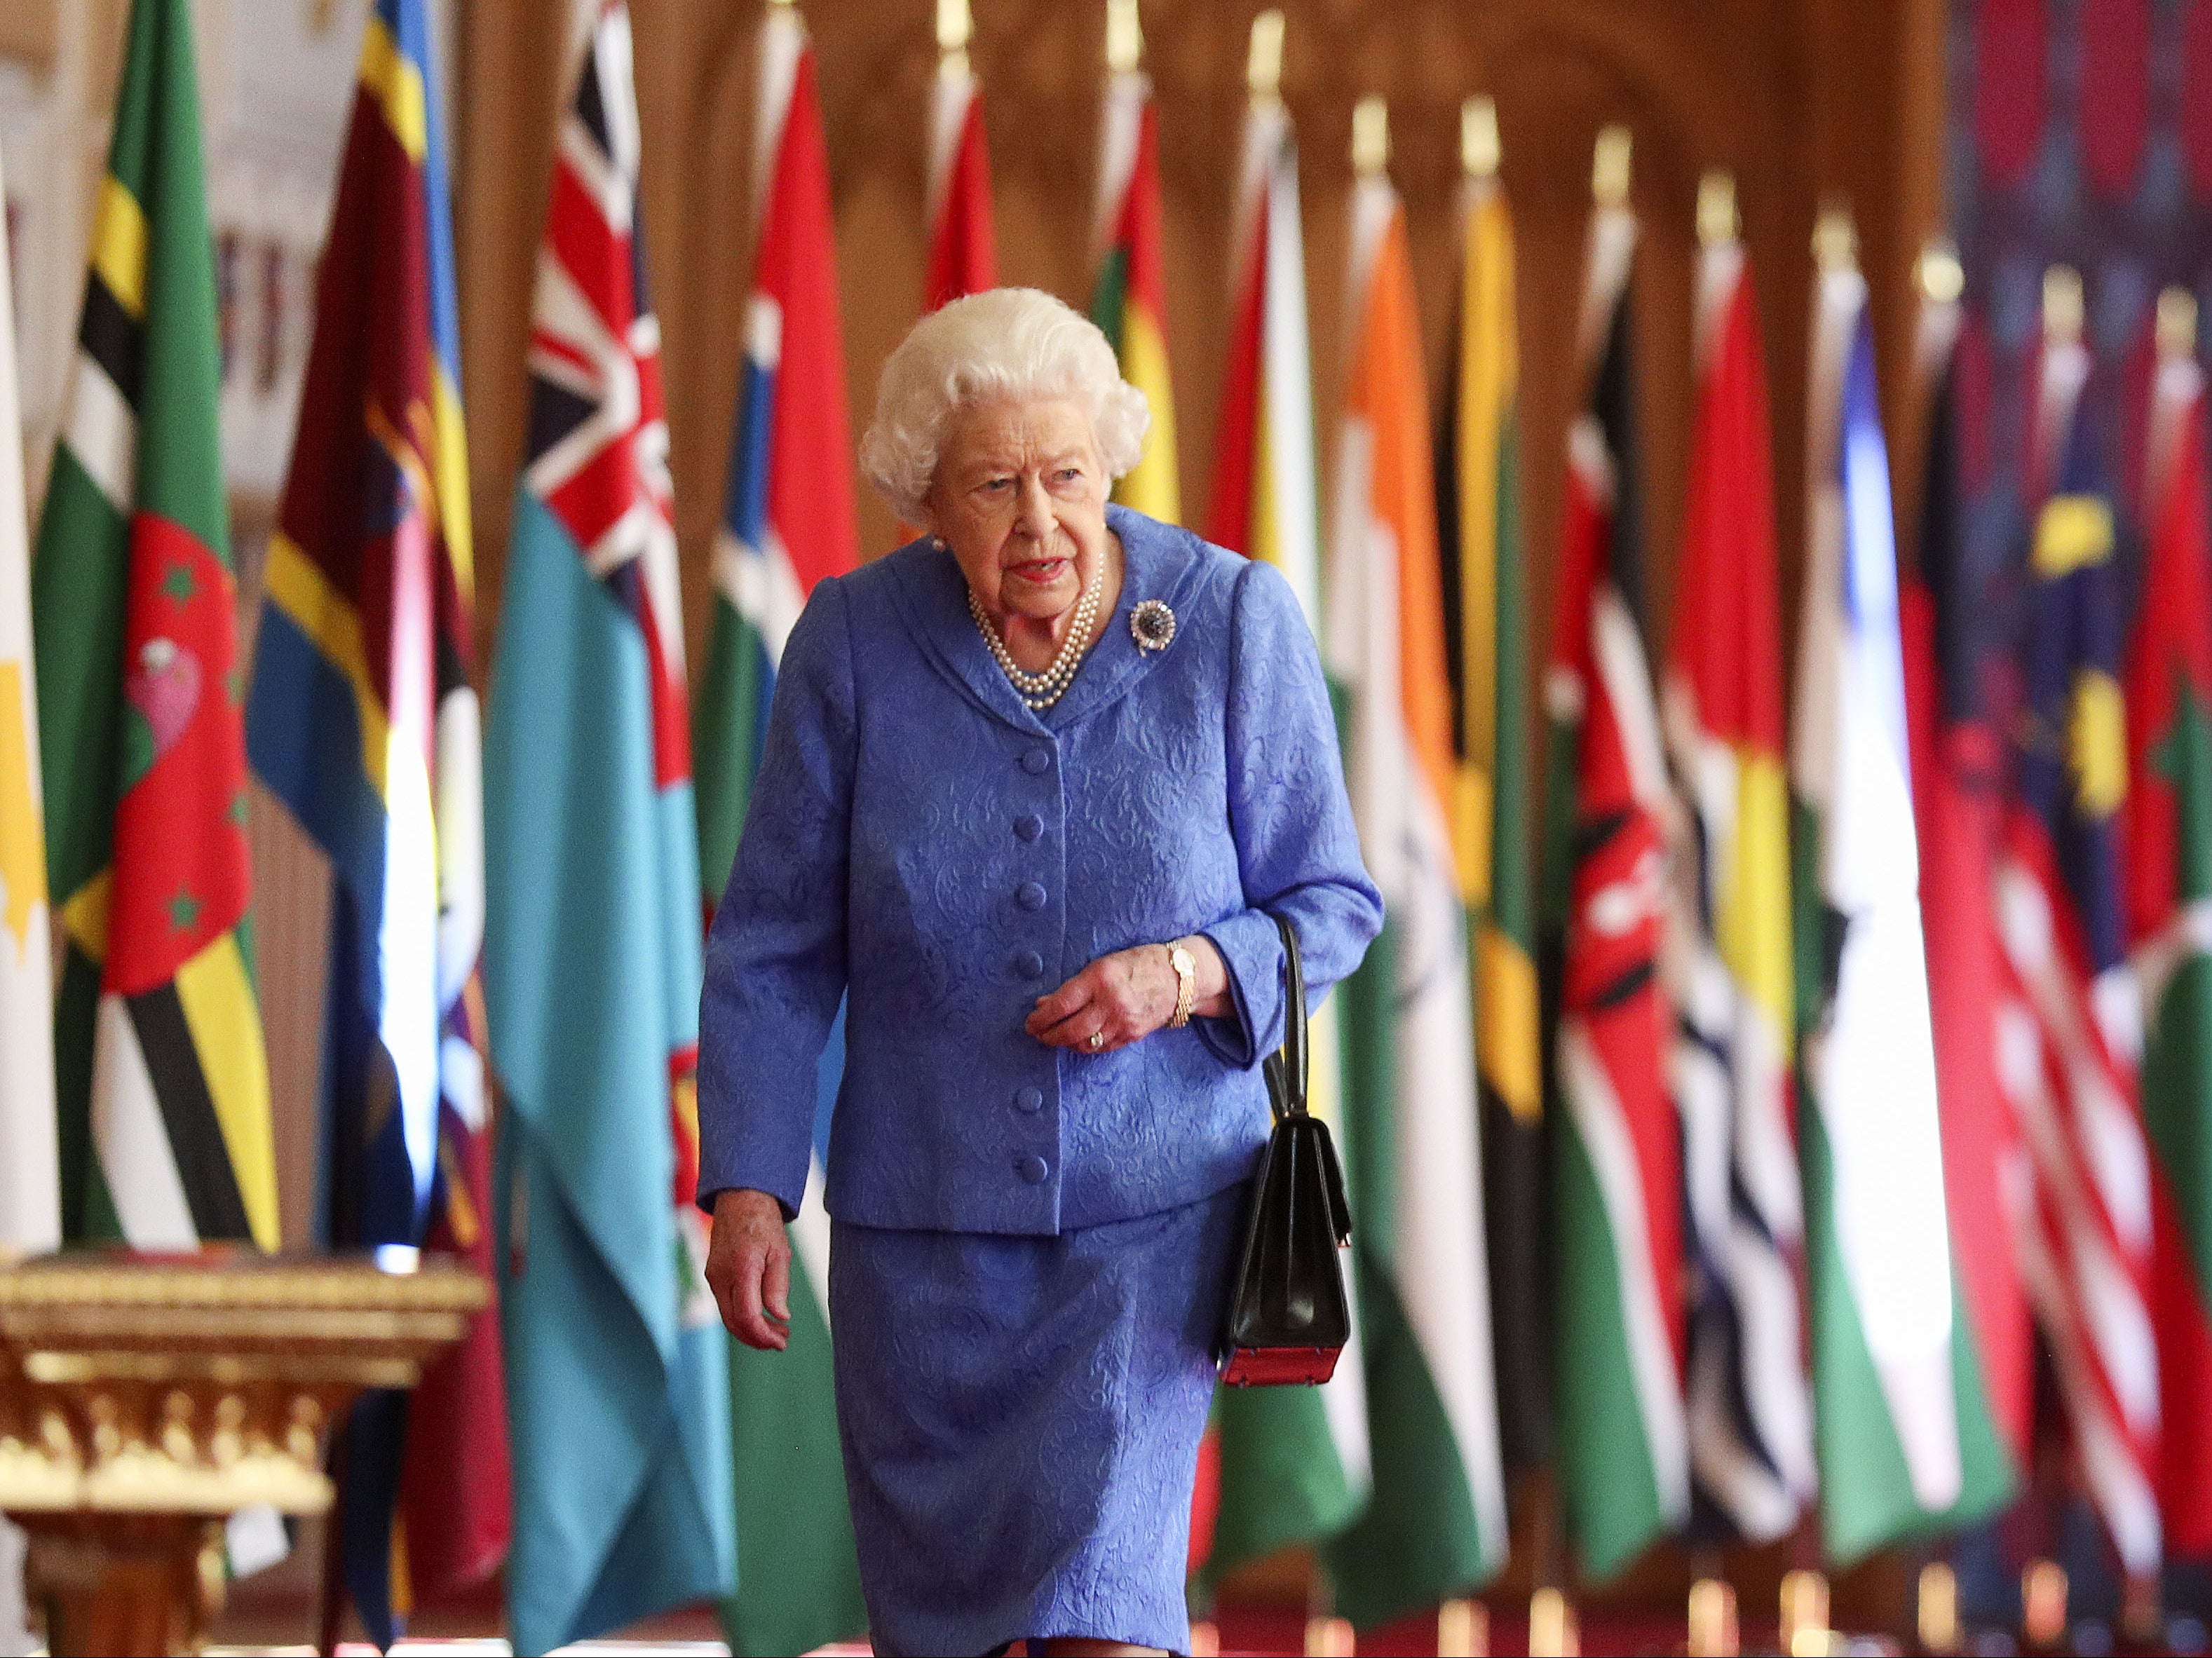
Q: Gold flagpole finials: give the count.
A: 12